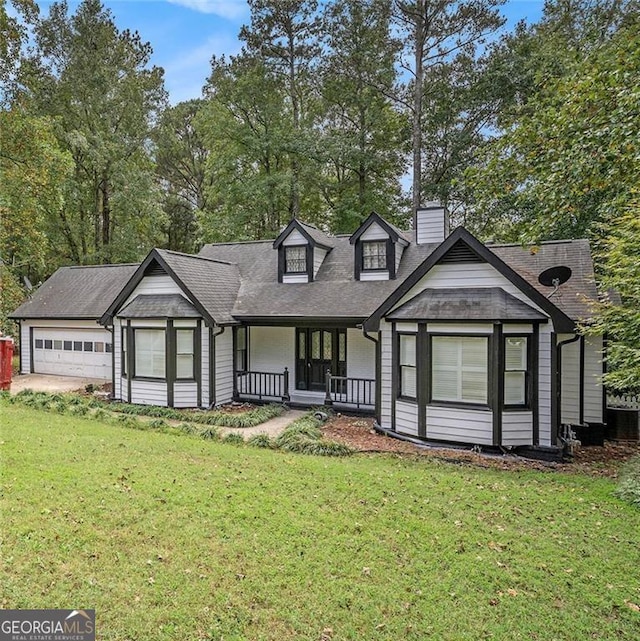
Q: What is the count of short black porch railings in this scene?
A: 2